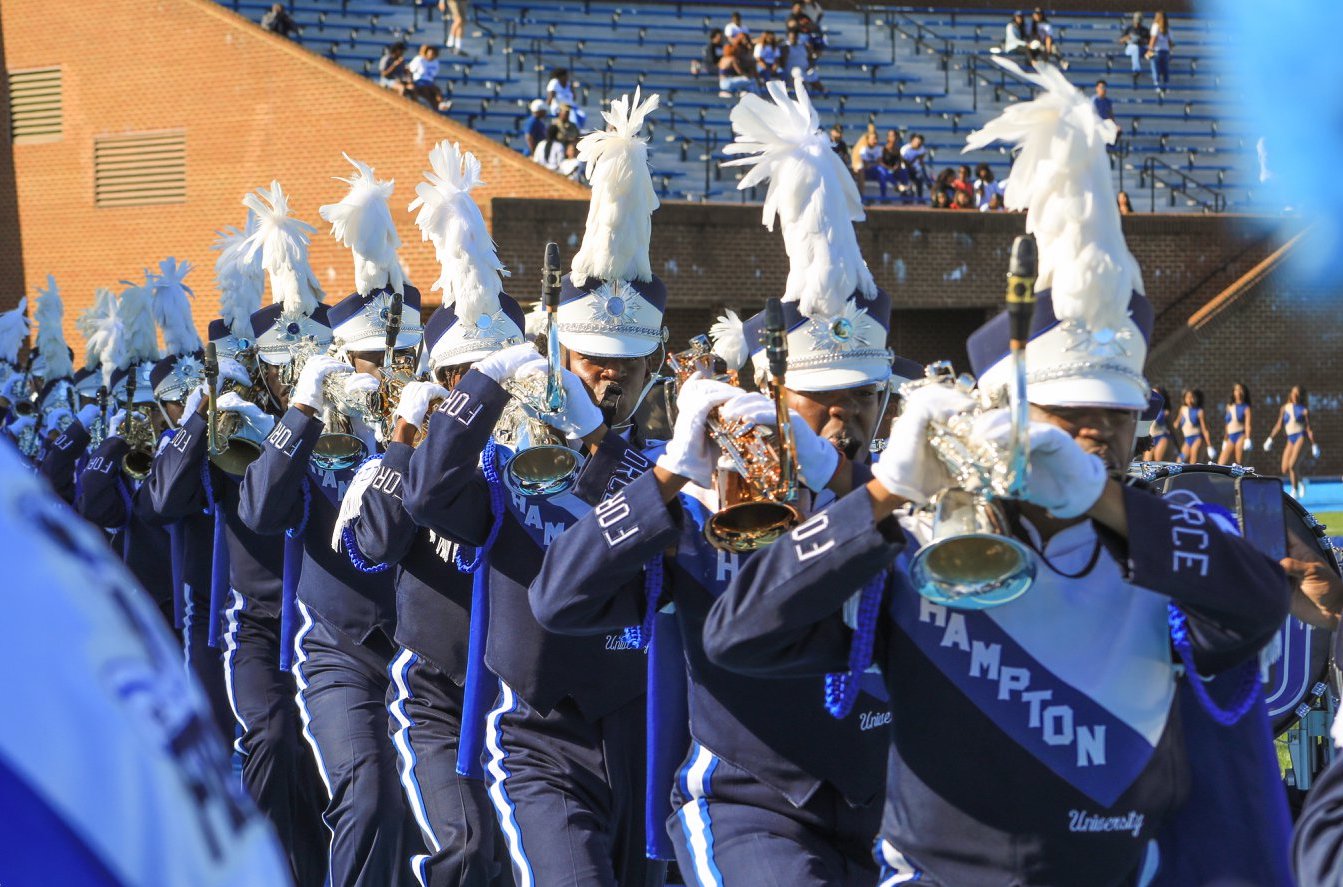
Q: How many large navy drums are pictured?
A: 1